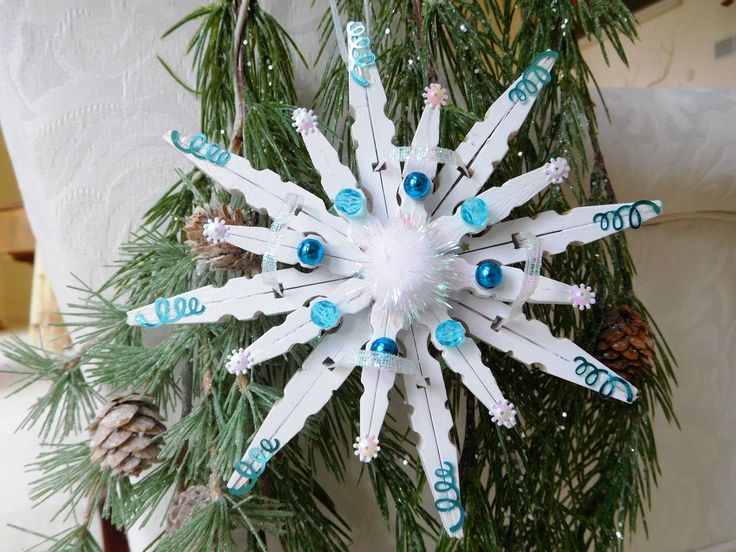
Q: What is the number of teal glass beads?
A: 4